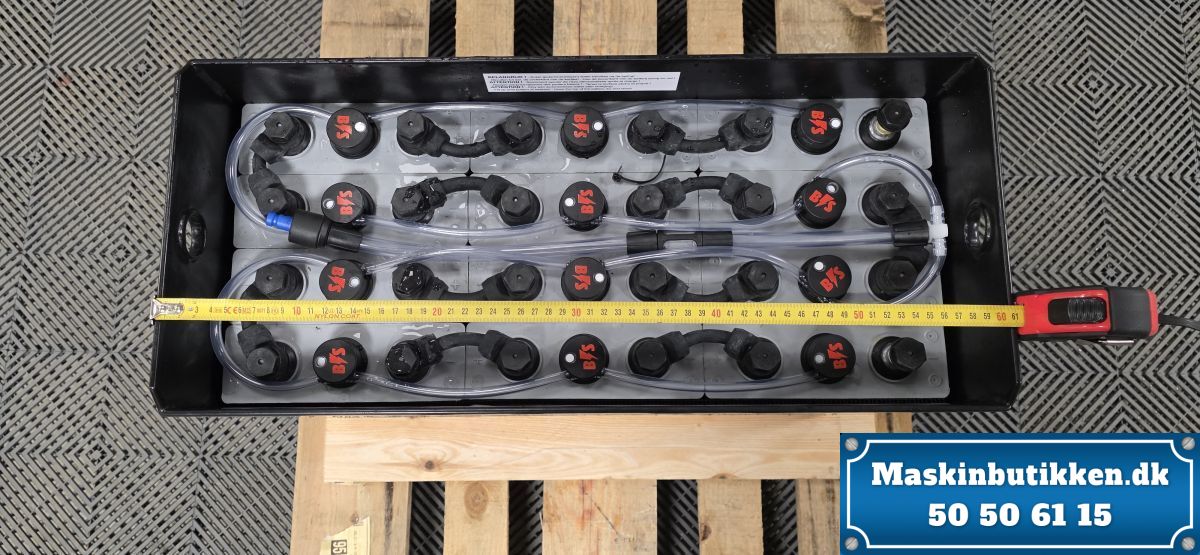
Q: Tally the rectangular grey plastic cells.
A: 12